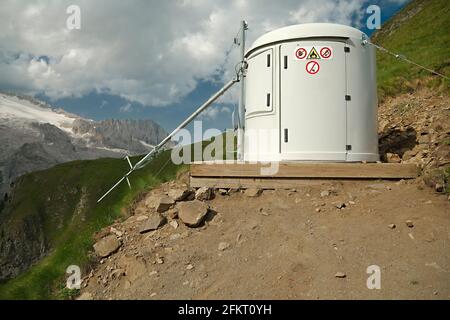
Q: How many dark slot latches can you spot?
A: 4